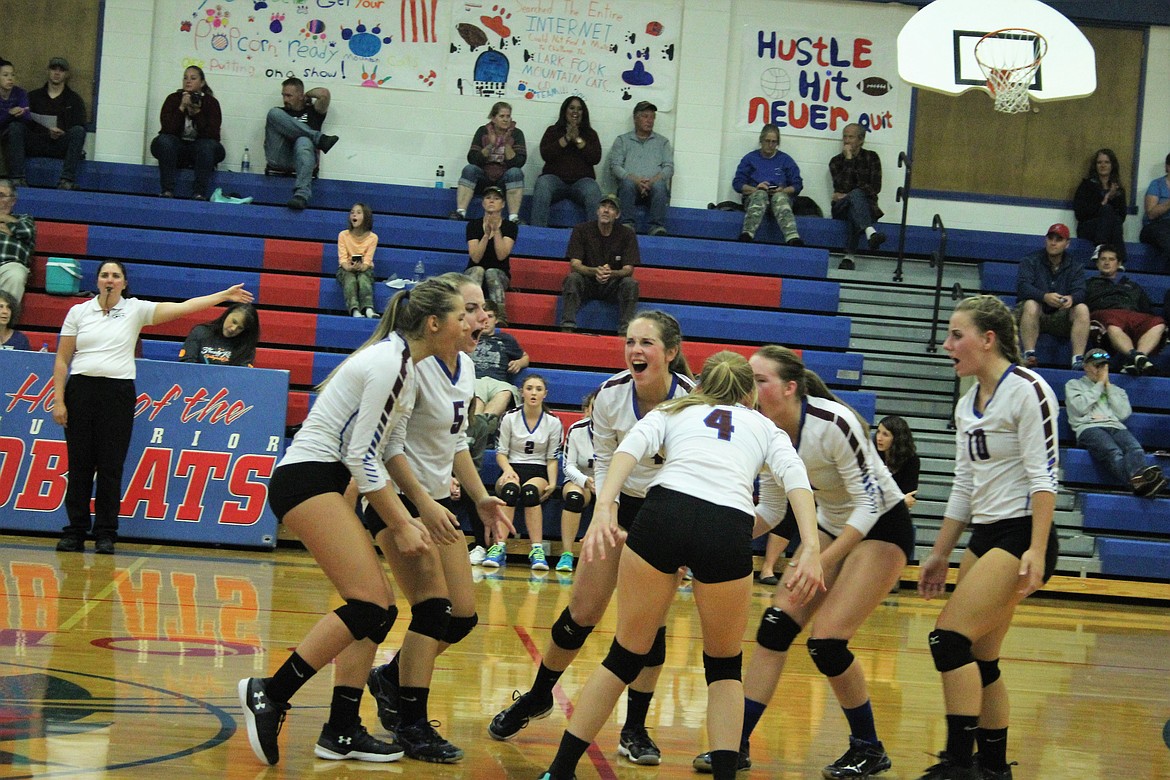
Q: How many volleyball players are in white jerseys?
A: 8